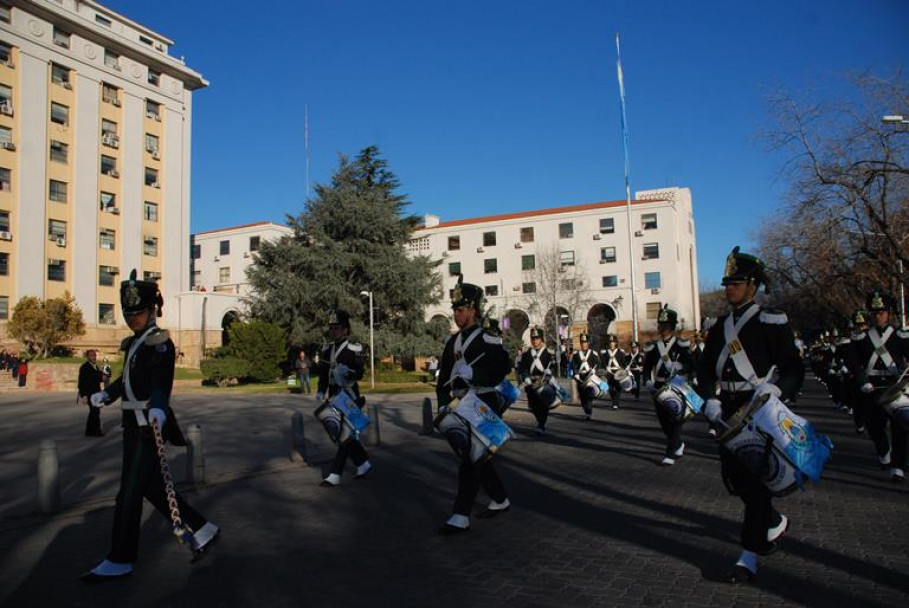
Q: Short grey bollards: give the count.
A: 5